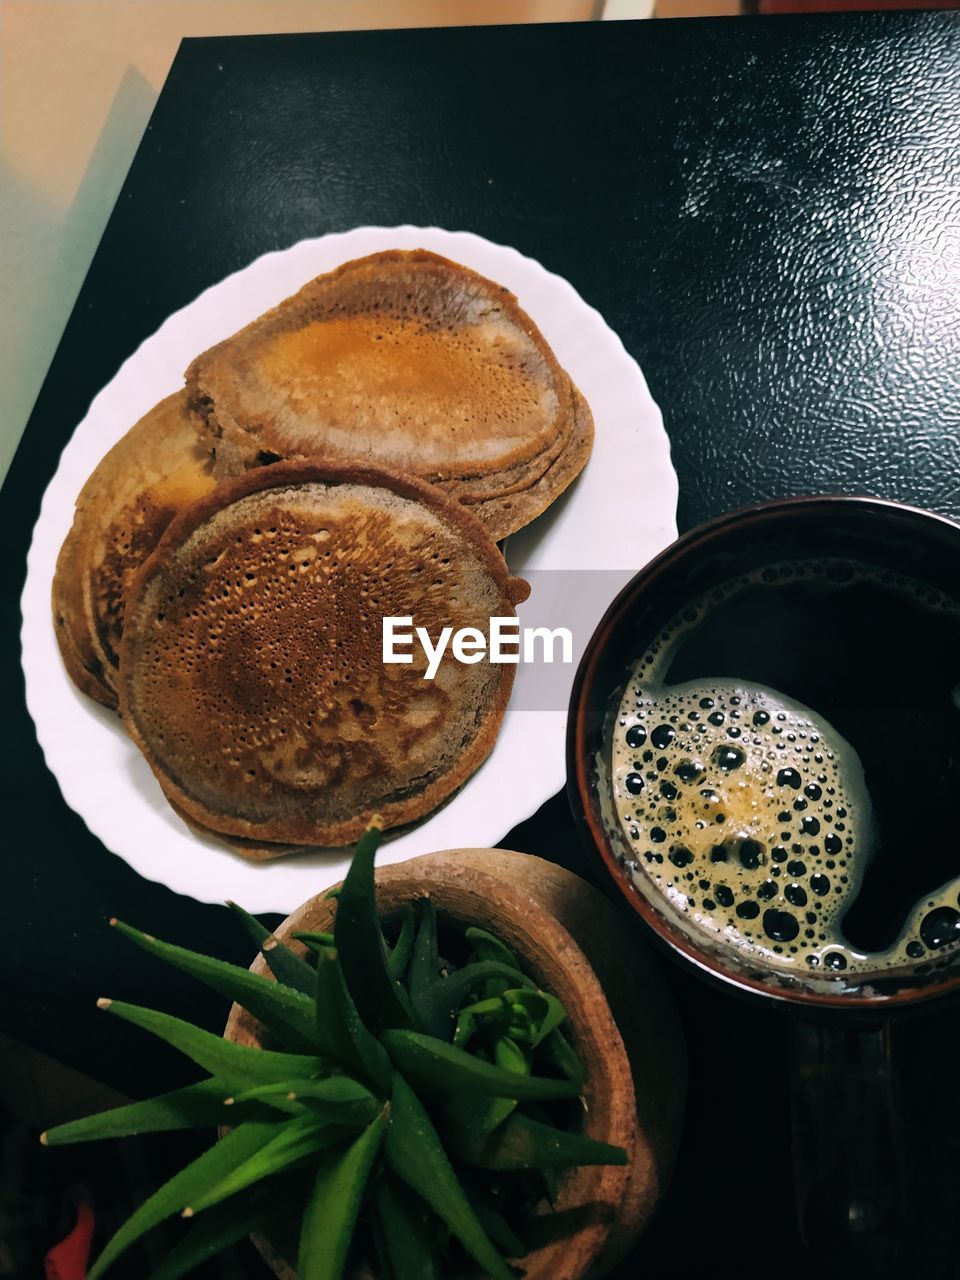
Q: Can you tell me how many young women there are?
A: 0